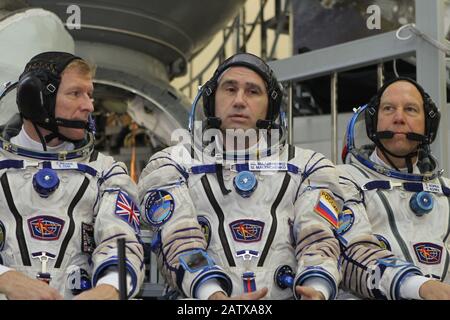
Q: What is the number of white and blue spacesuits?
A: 3